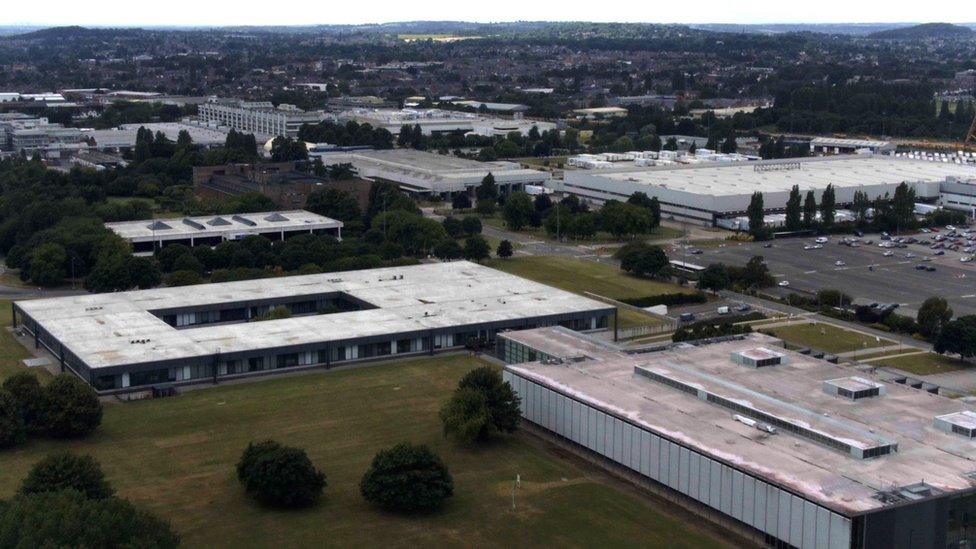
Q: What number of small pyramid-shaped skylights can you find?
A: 3